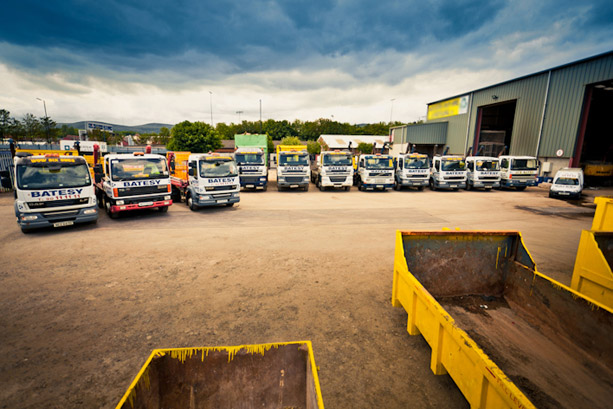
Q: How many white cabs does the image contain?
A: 11